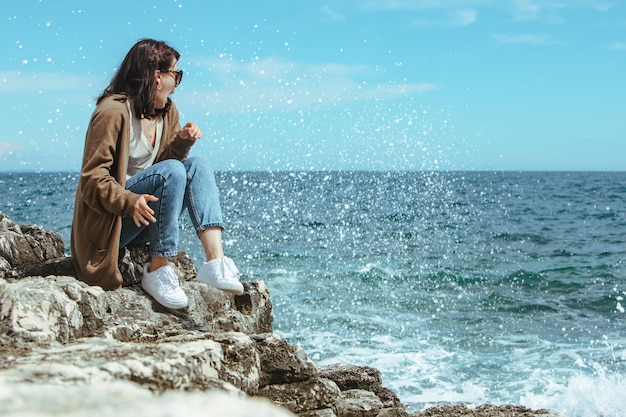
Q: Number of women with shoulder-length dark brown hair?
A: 1